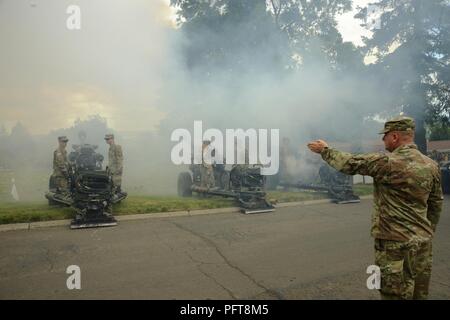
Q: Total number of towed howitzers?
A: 3